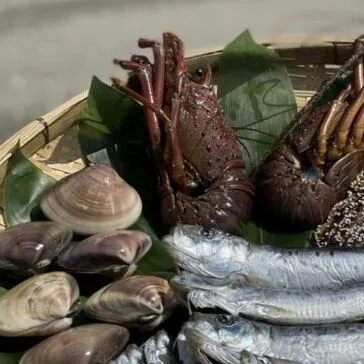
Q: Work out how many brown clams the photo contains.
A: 6